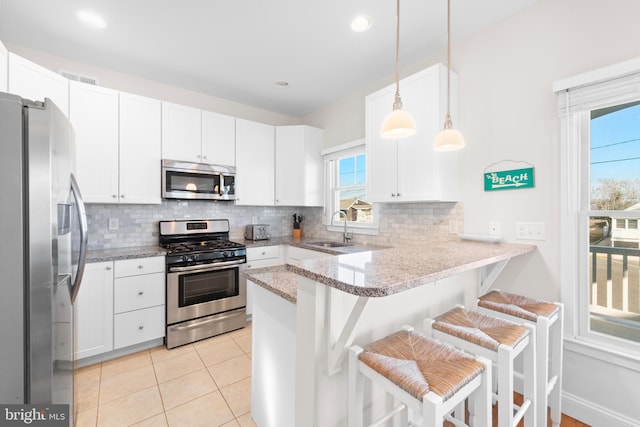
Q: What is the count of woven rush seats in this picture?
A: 3